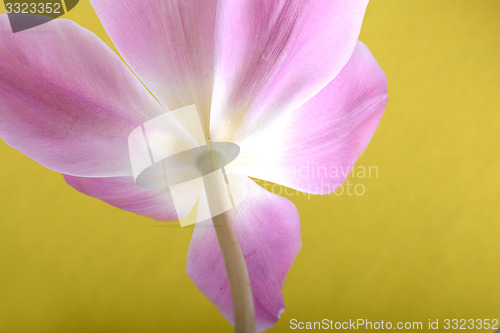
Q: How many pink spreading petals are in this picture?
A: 6